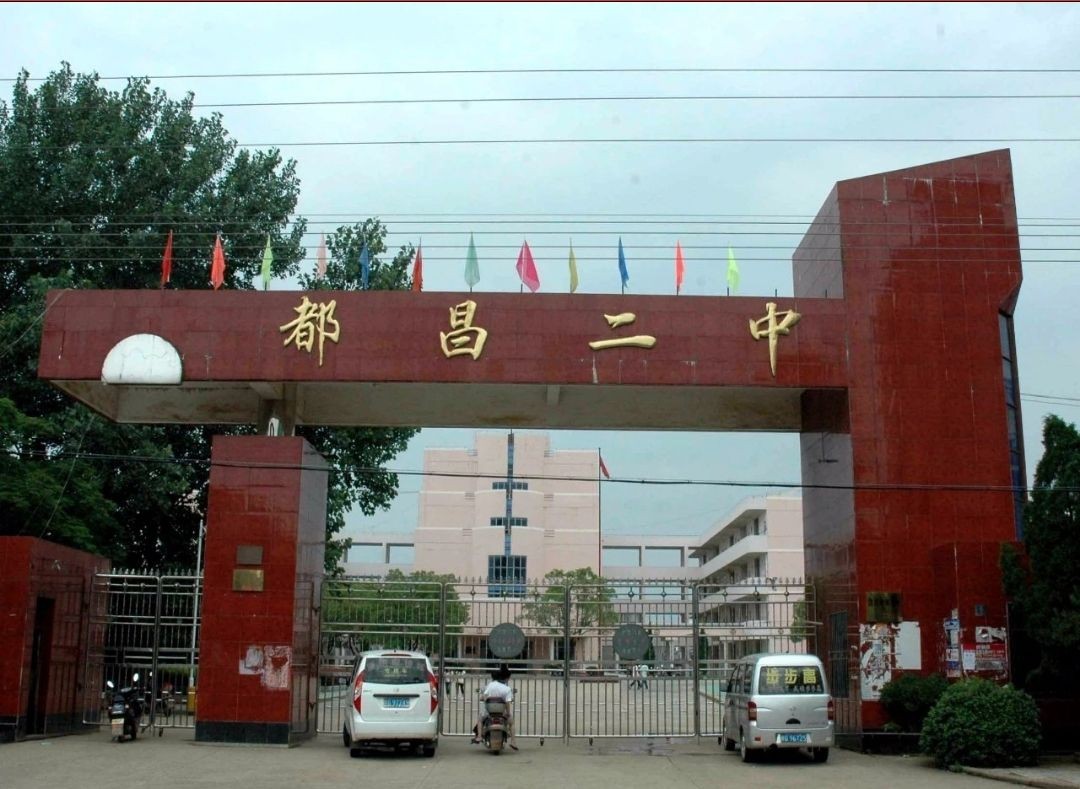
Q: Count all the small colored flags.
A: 12